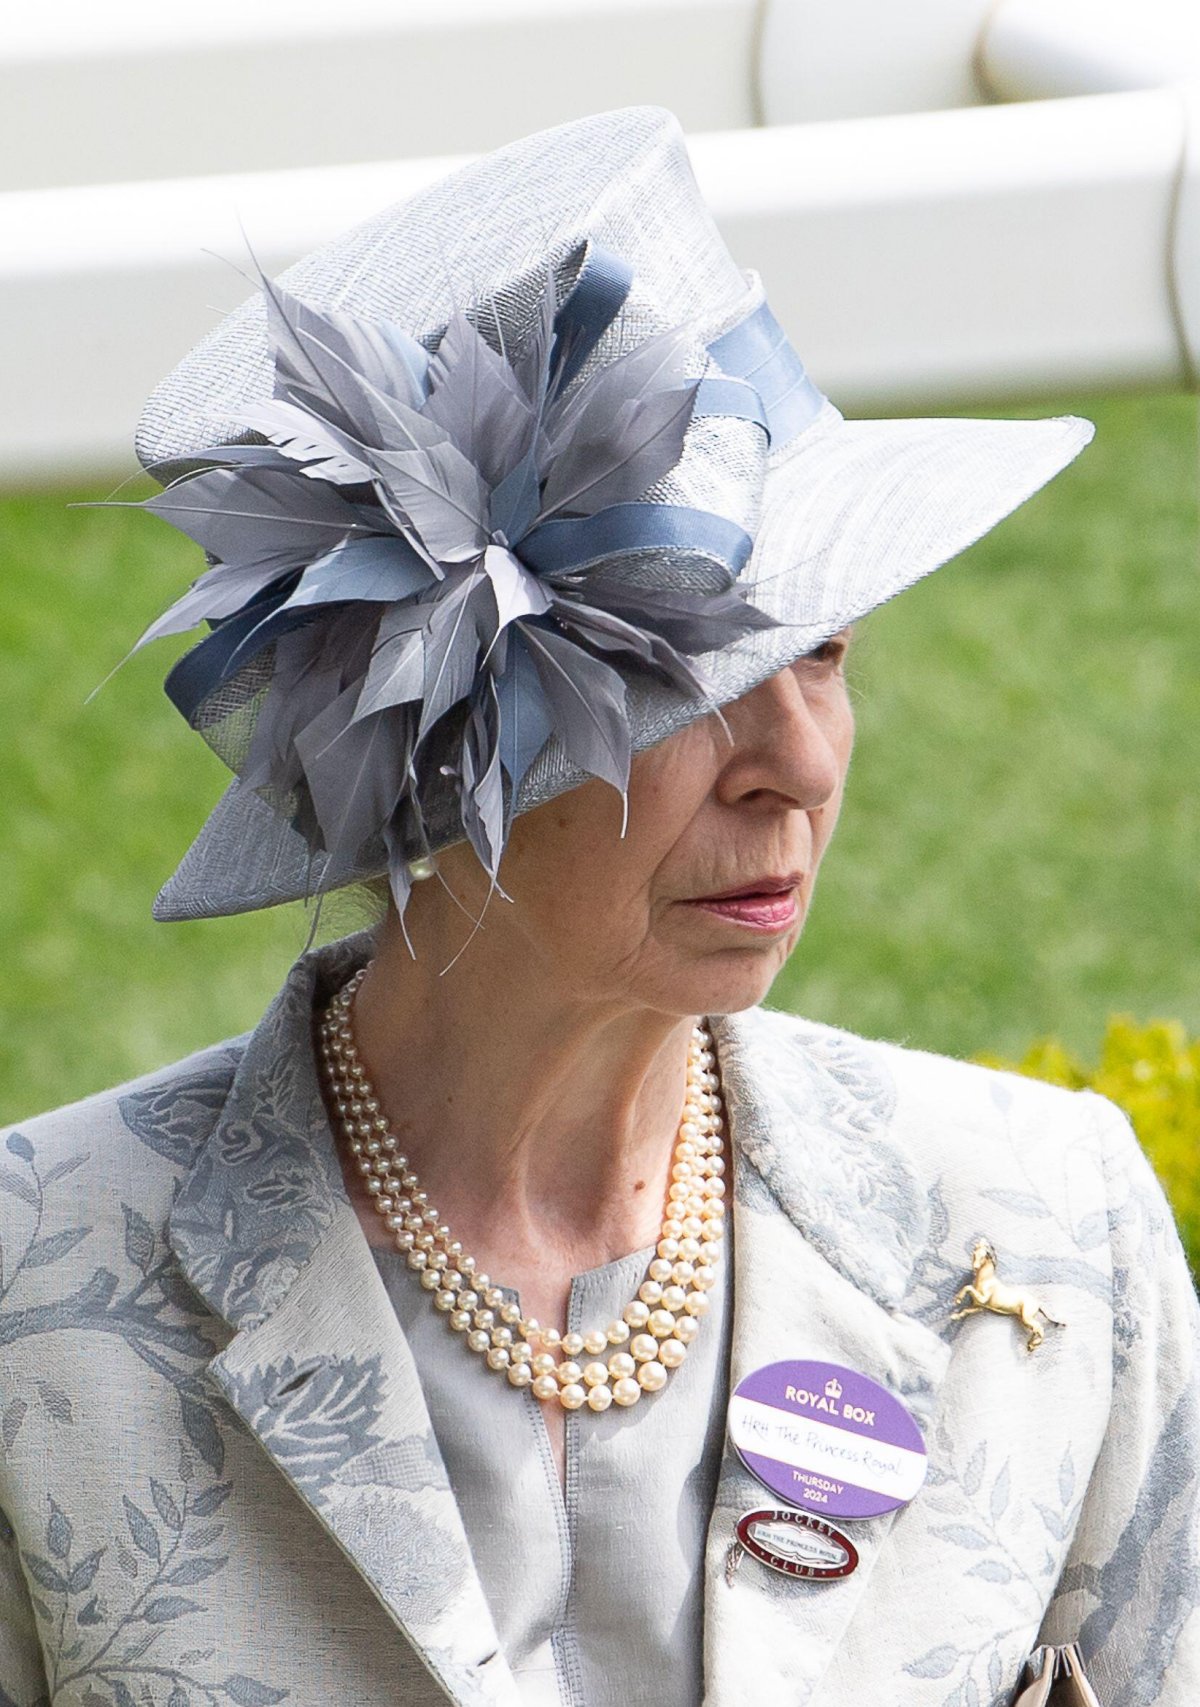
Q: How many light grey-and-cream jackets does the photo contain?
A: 1